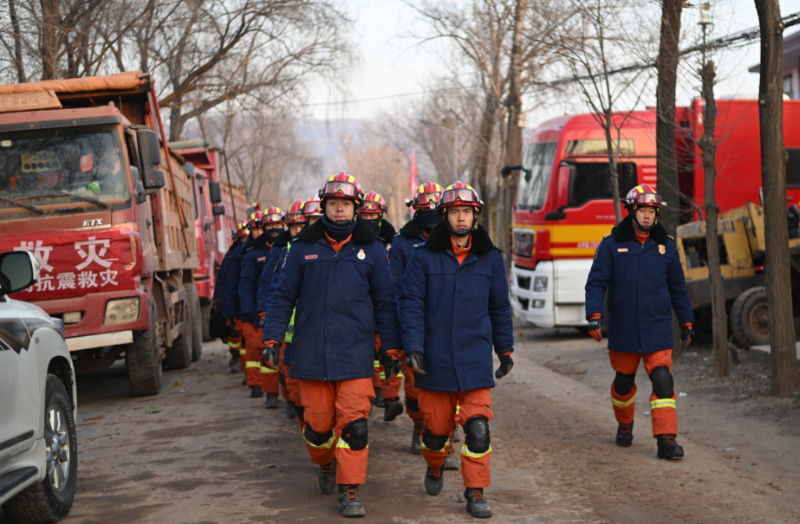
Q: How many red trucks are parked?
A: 3